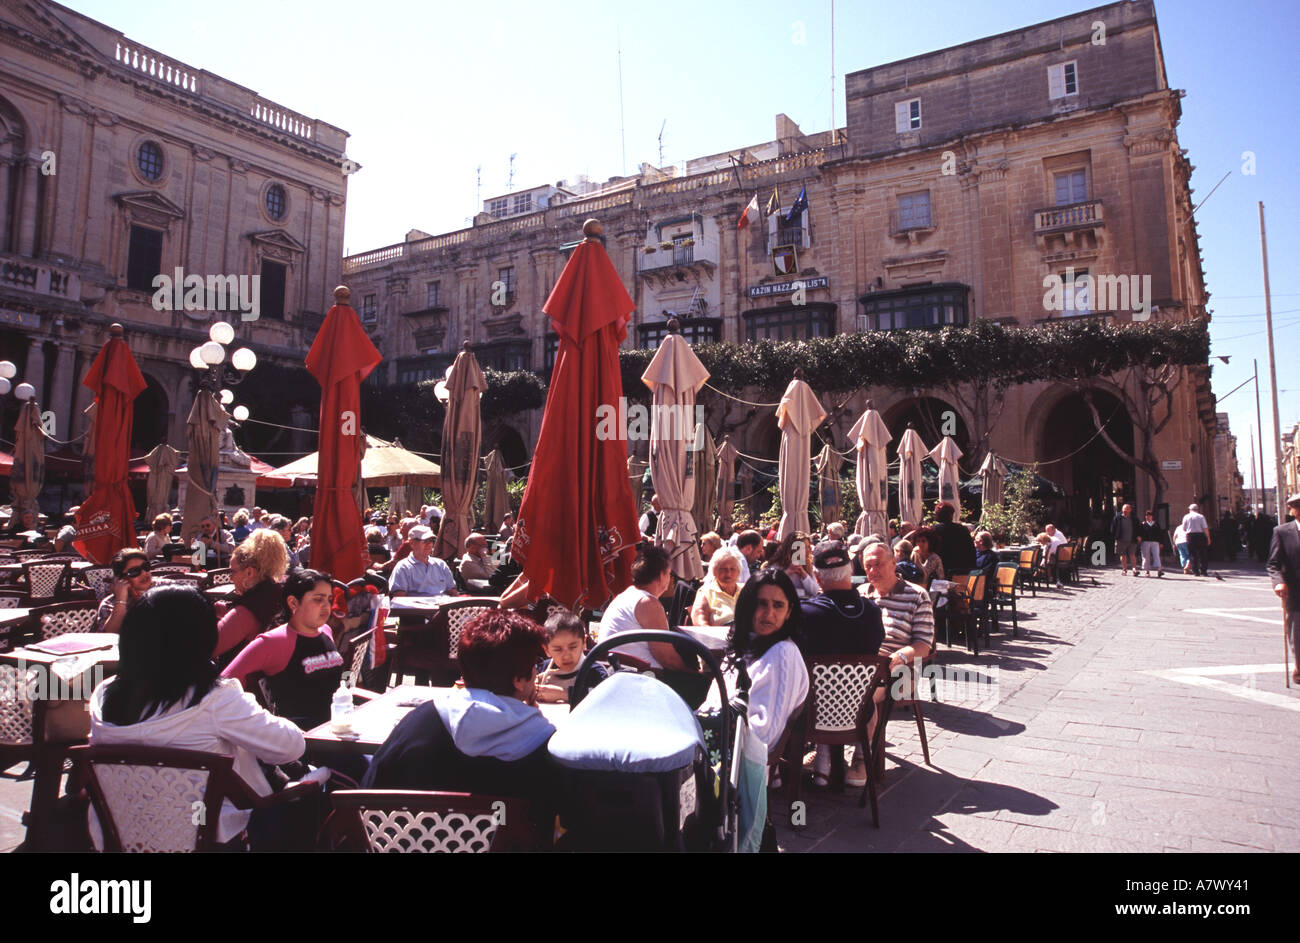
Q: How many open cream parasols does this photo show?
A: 1